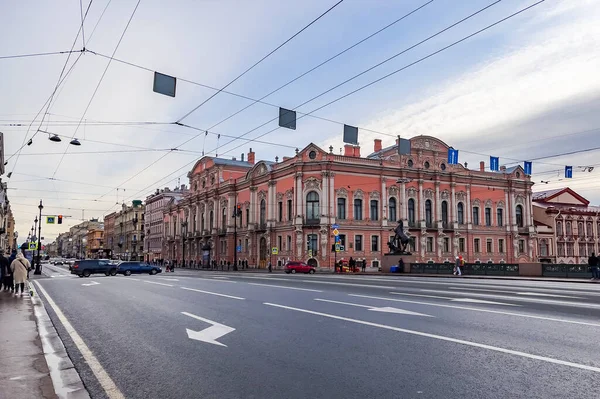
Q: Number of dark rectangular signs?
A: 4